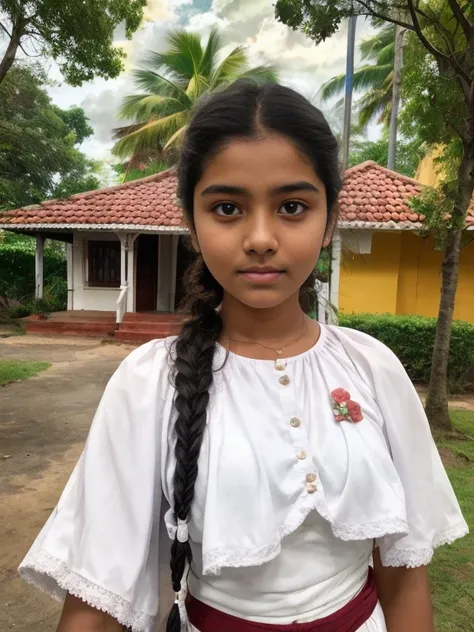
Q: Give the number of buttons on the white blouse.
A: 6